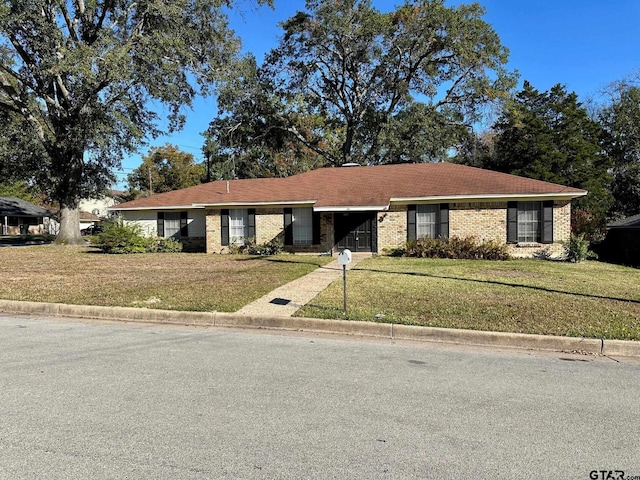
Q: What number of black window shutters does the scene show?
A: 10